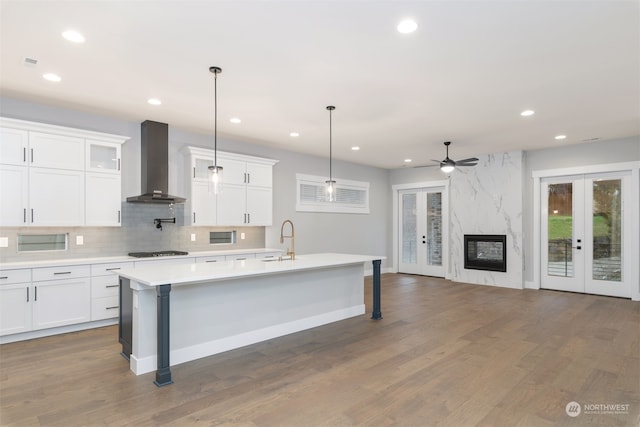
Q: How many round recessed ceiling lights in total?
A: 10